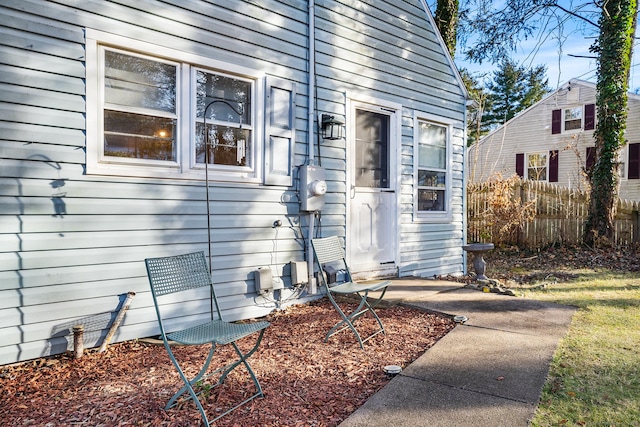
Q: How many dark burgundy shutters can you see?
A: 6